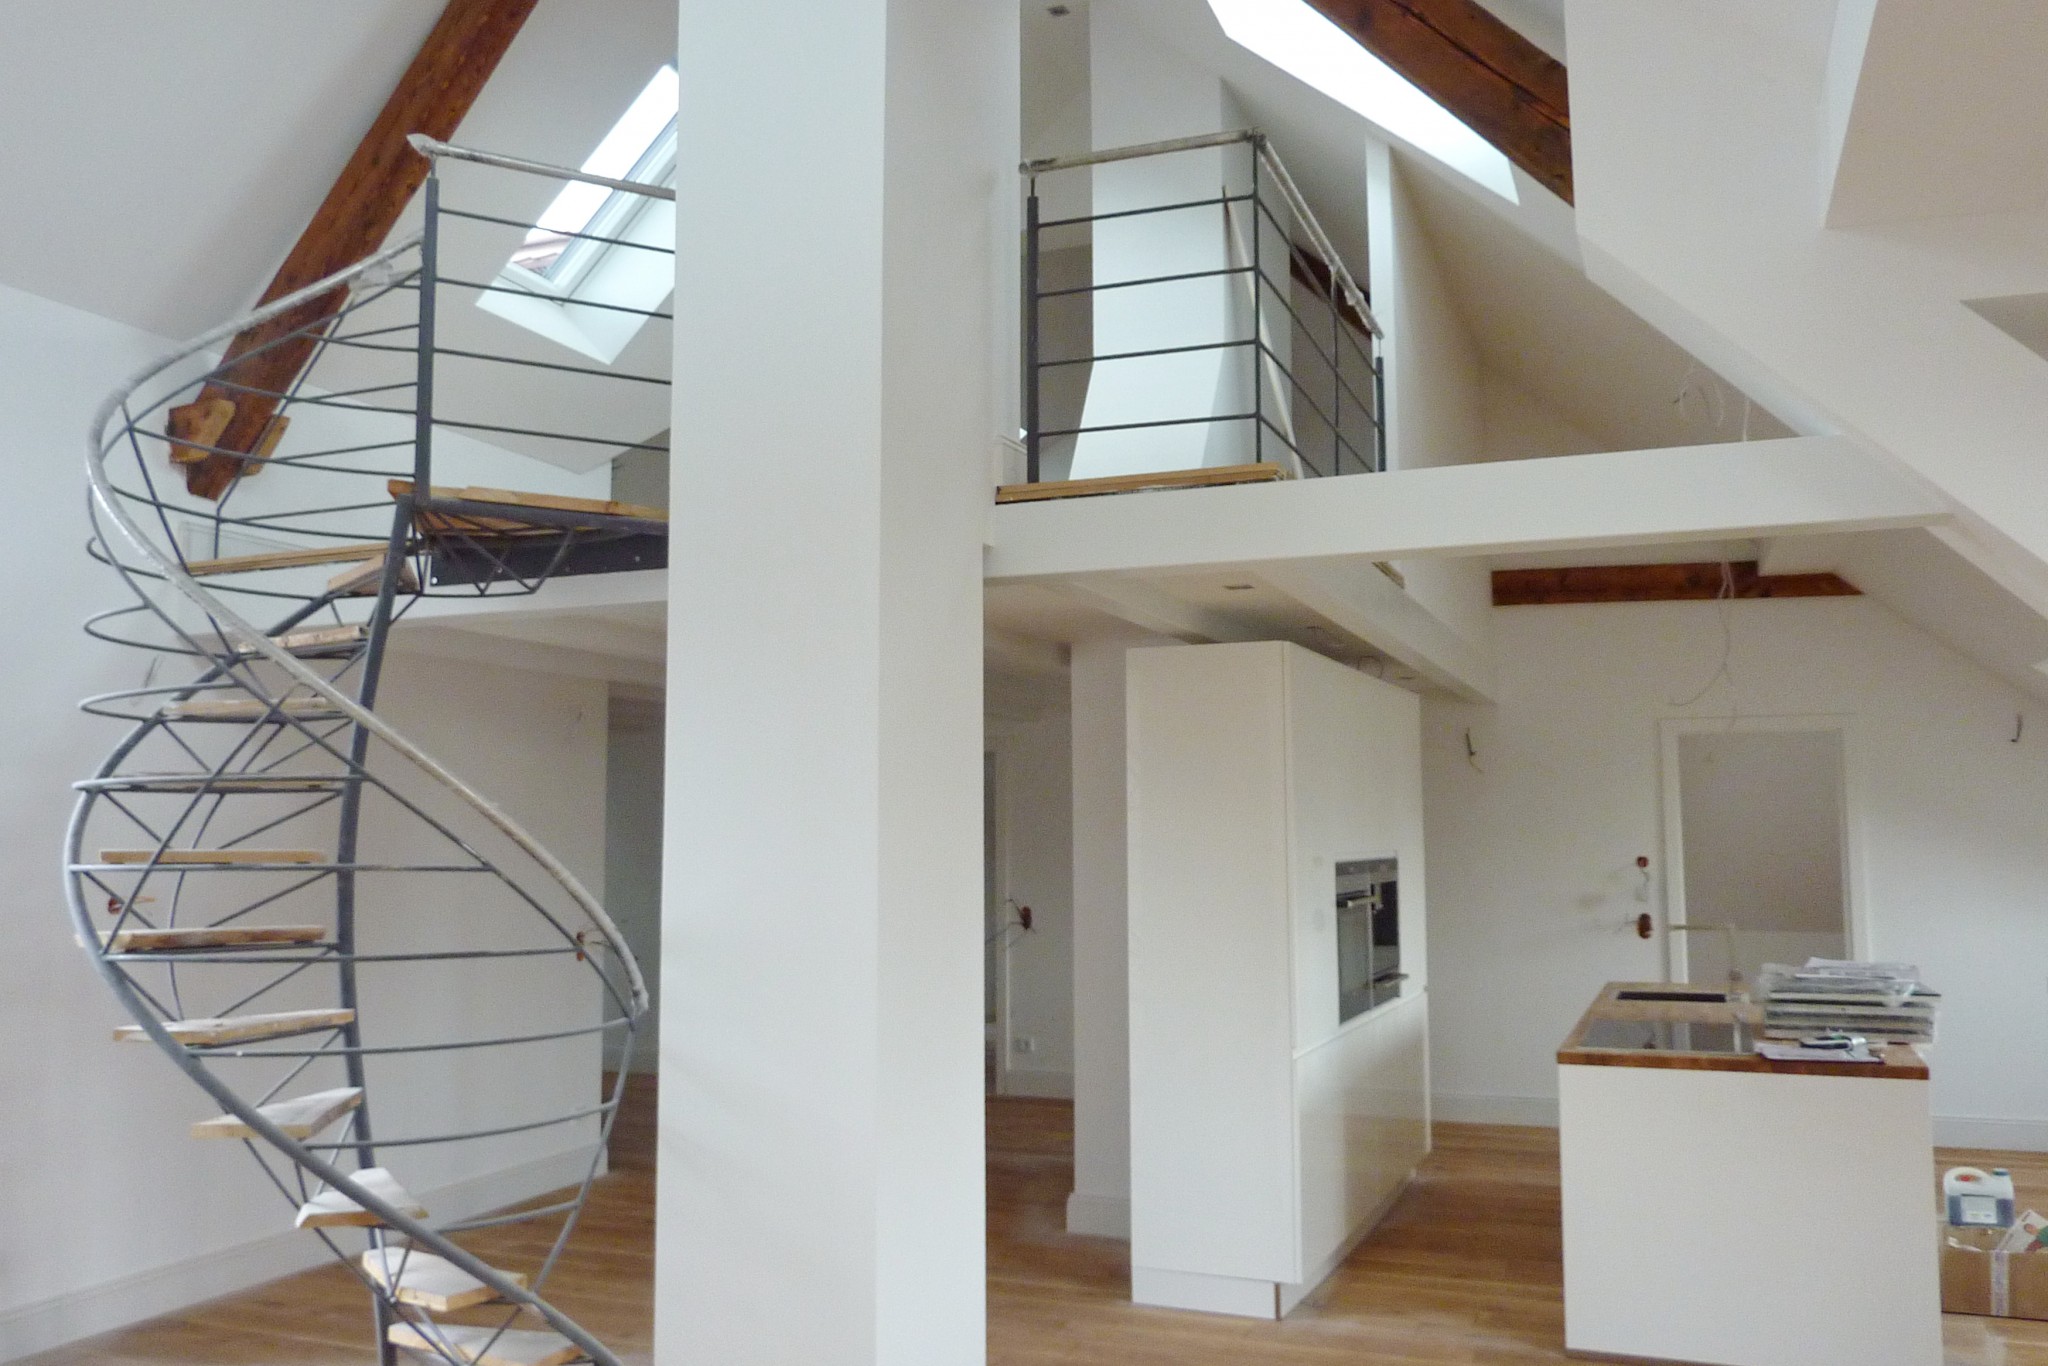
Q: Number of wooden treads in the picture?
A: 11